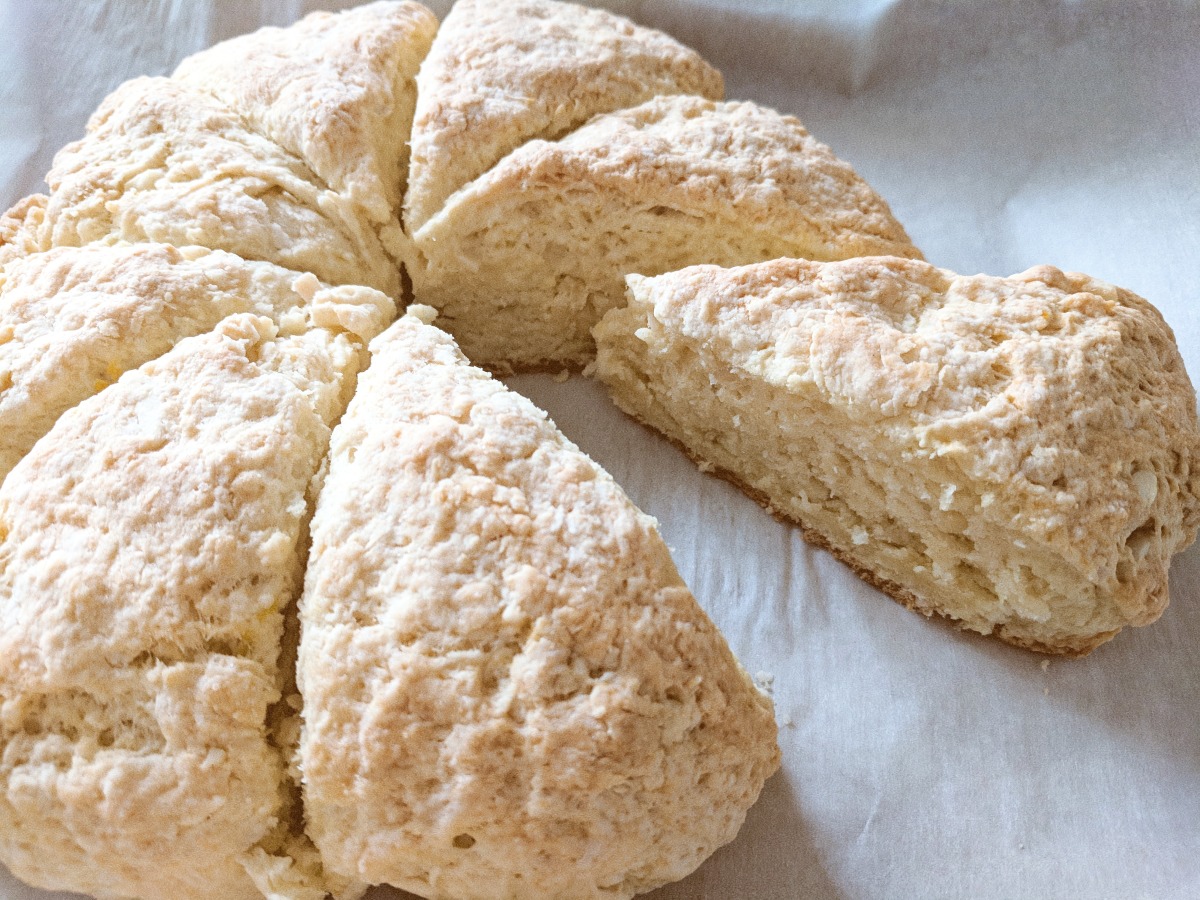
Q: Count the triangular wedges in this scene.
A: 8